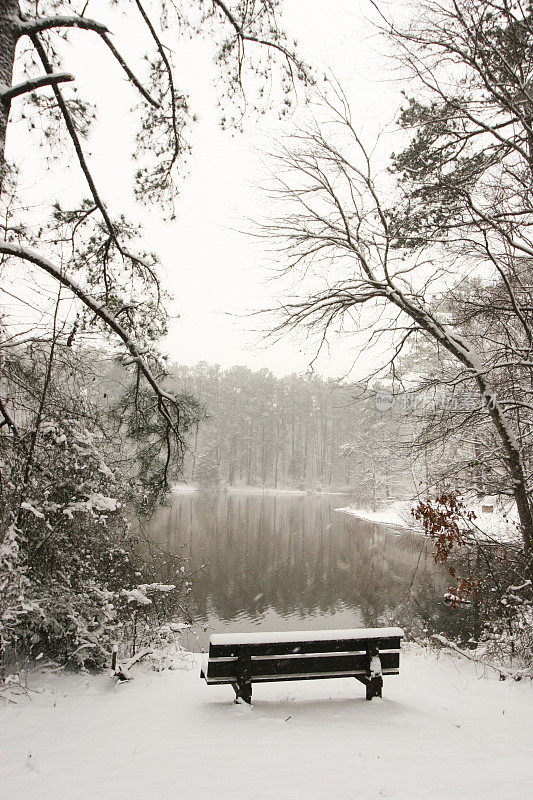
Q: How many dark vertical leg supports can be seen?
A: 2